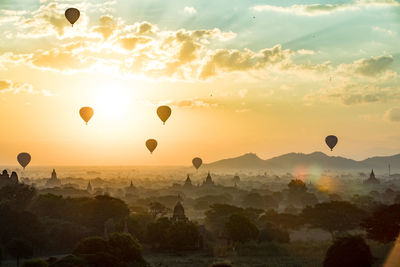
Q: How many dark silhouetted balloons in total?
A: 7